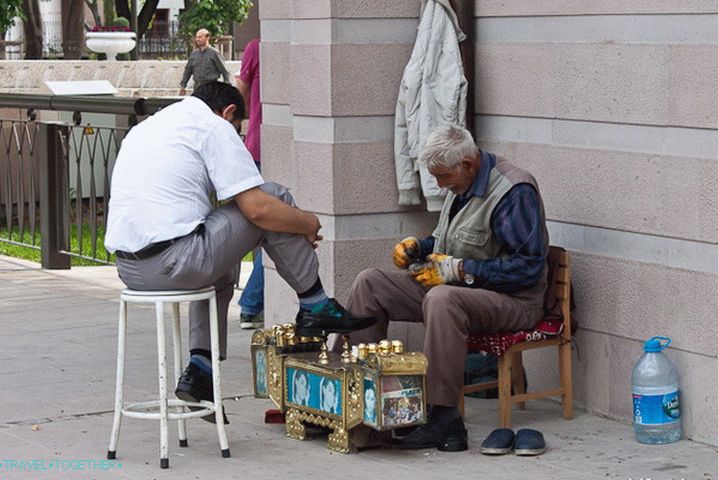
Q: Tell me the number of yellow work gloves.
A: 2